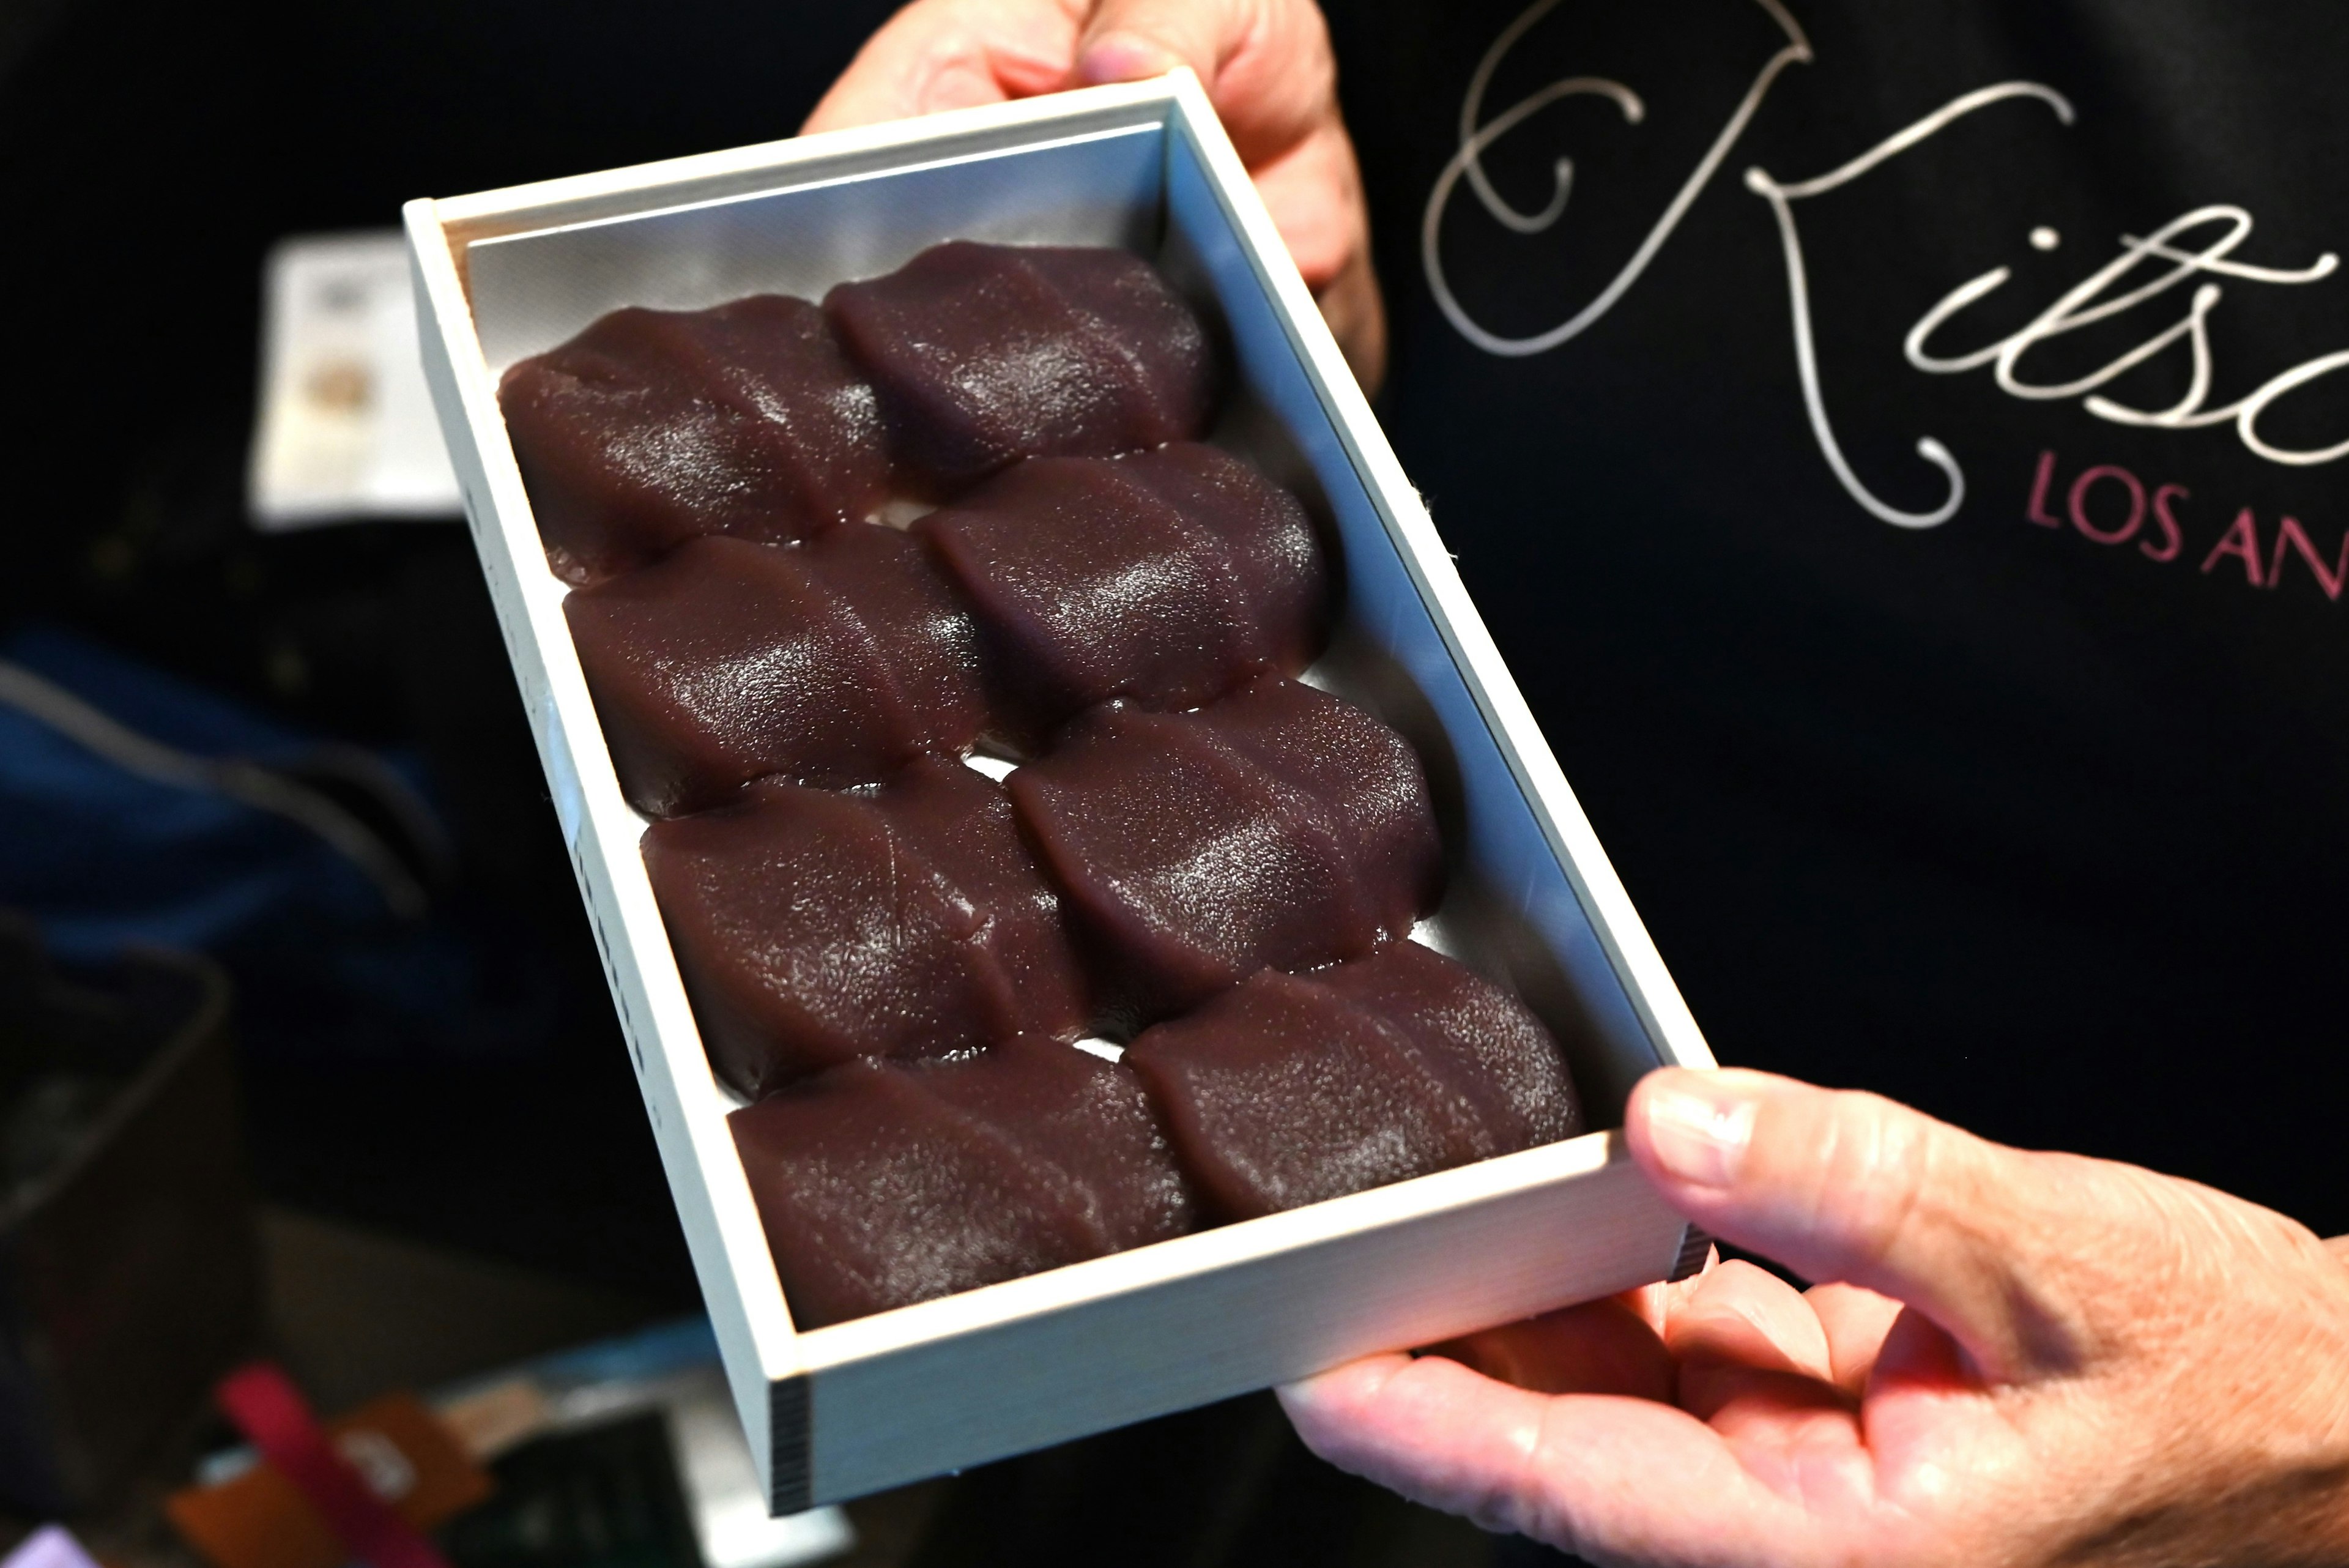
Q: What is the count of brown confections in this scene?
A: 8